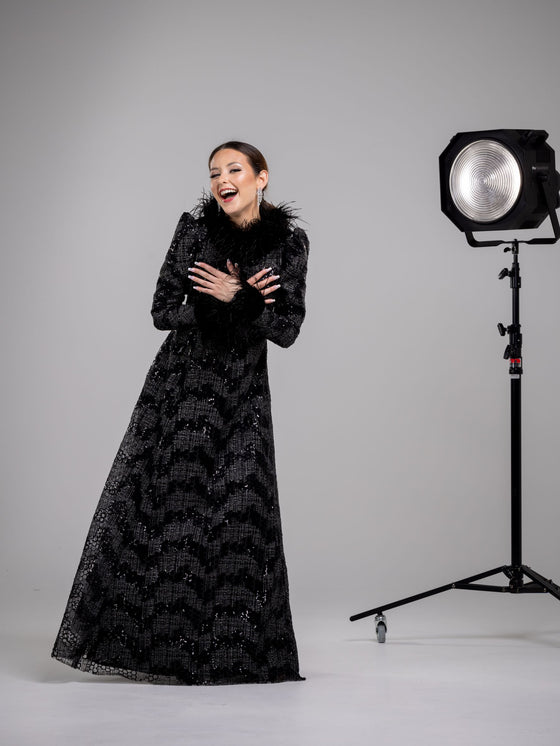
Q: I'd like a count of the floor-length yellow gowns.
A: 0